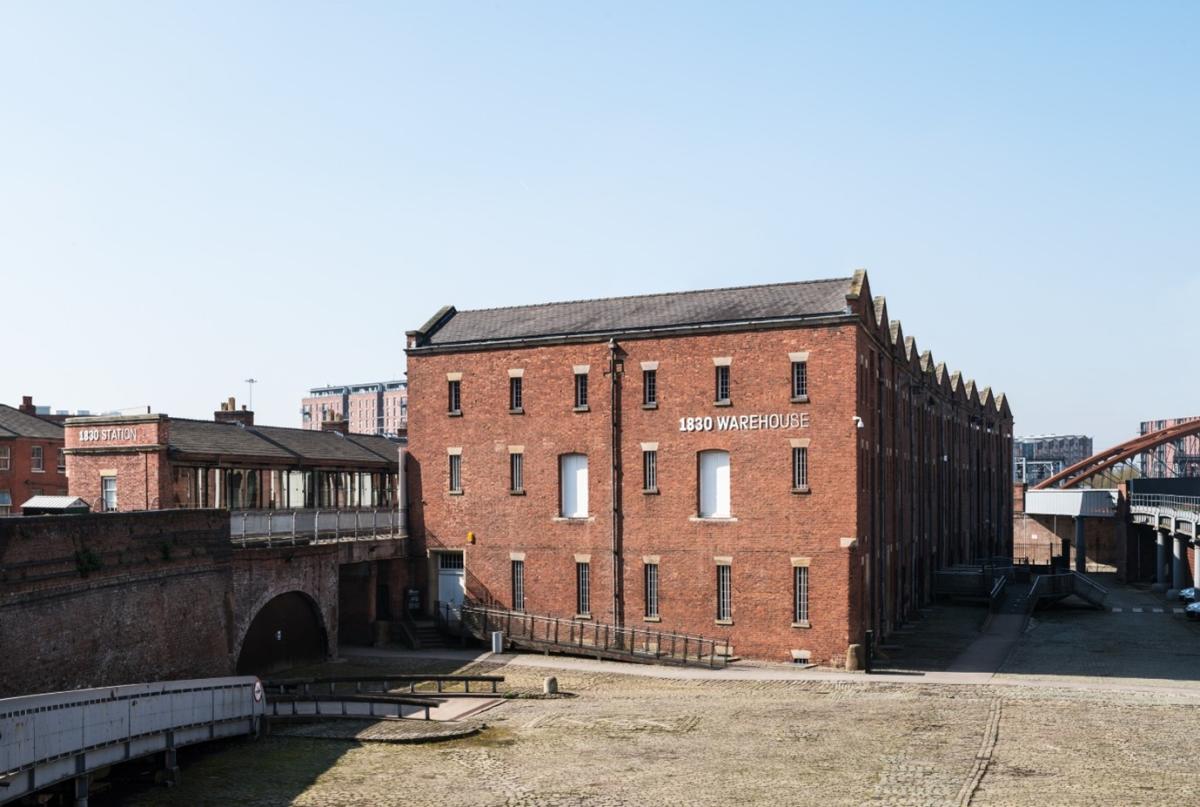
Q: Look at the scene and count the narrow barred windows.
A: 15